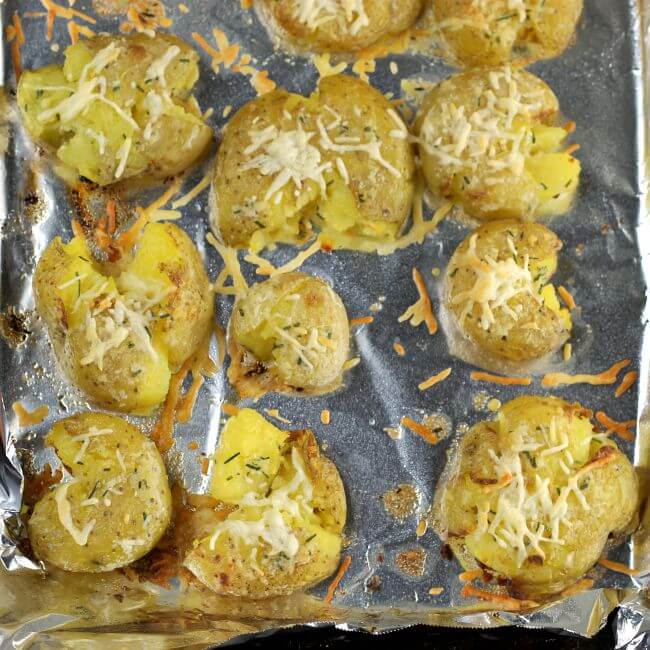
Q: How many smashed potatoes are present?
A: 11